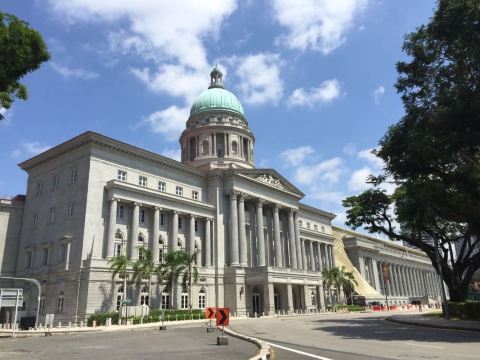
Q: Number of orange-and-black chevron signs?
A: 2